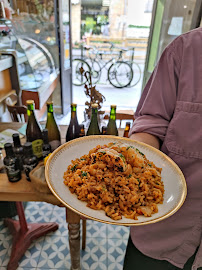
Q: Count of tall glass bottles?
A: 5